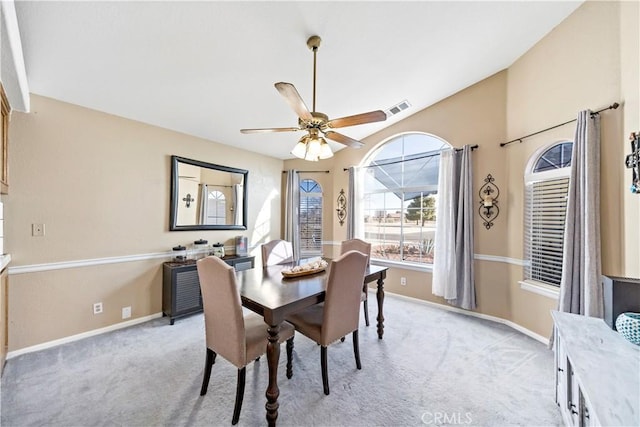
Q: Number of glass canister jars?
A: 3